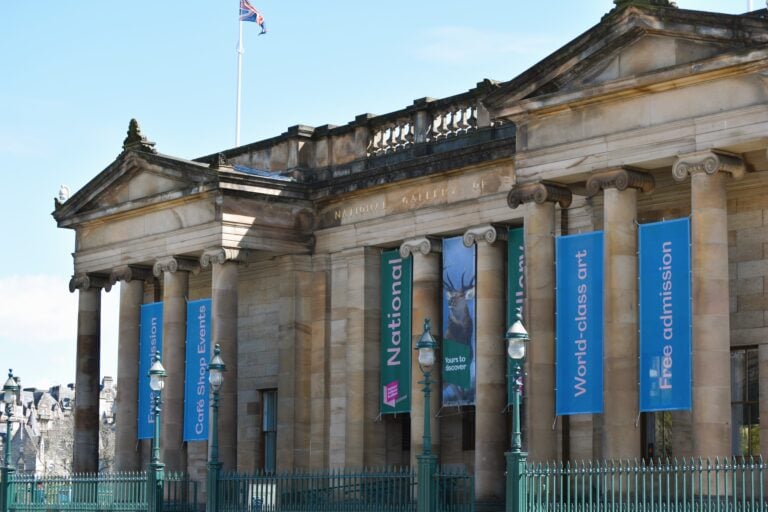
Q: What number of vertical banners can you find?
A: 7